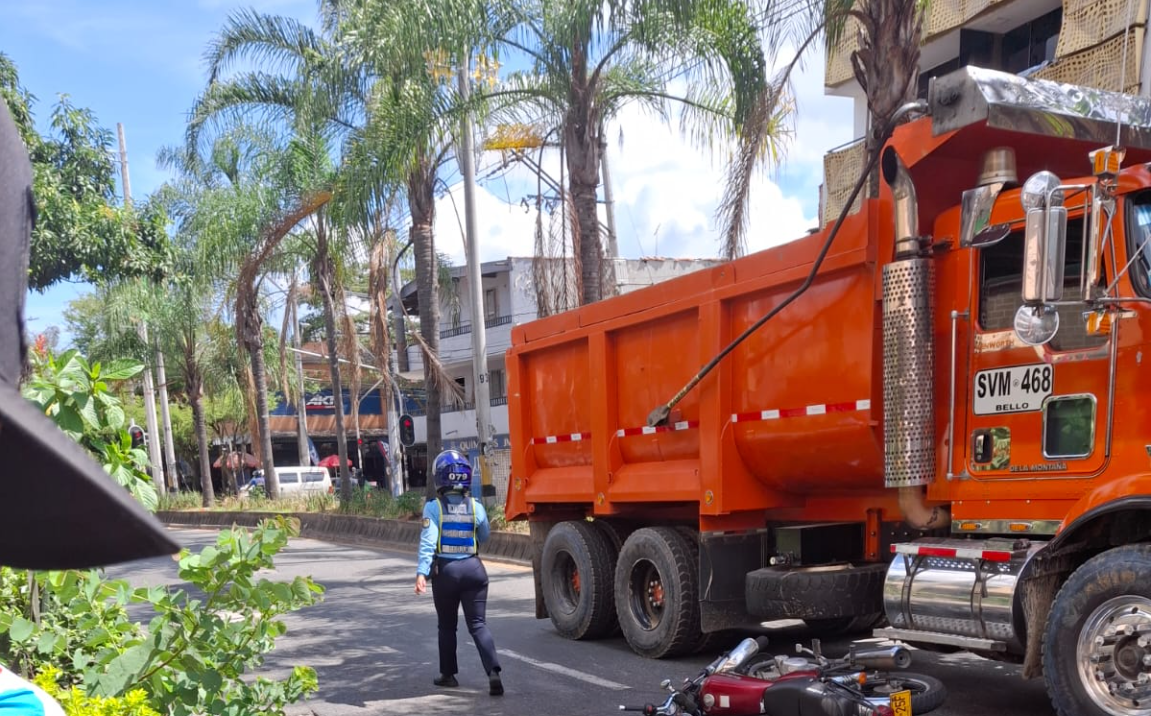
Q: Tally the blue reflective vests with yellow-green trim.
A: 1